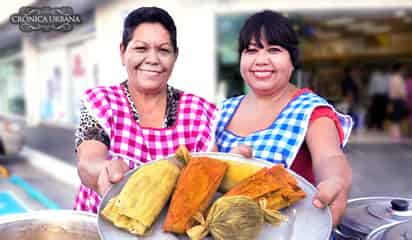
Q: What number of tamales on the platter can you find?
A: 5